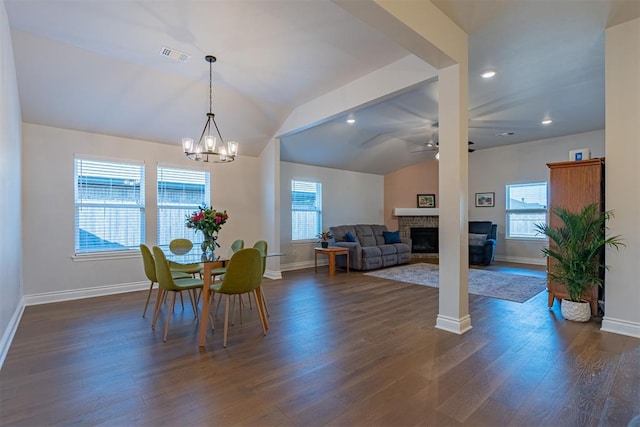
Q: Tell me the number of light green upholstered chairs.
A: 6